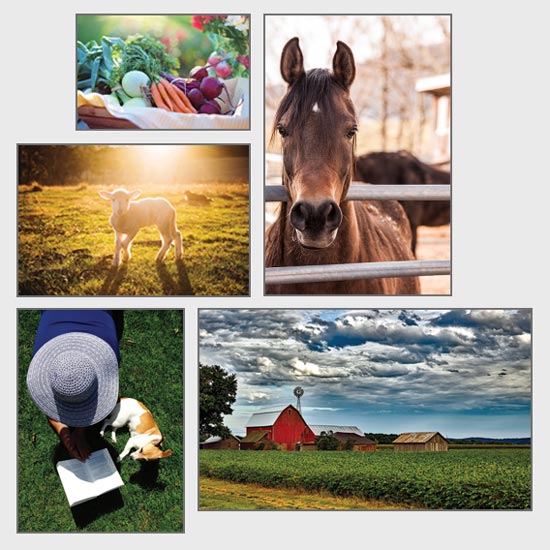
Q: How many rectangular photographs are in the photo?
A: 5